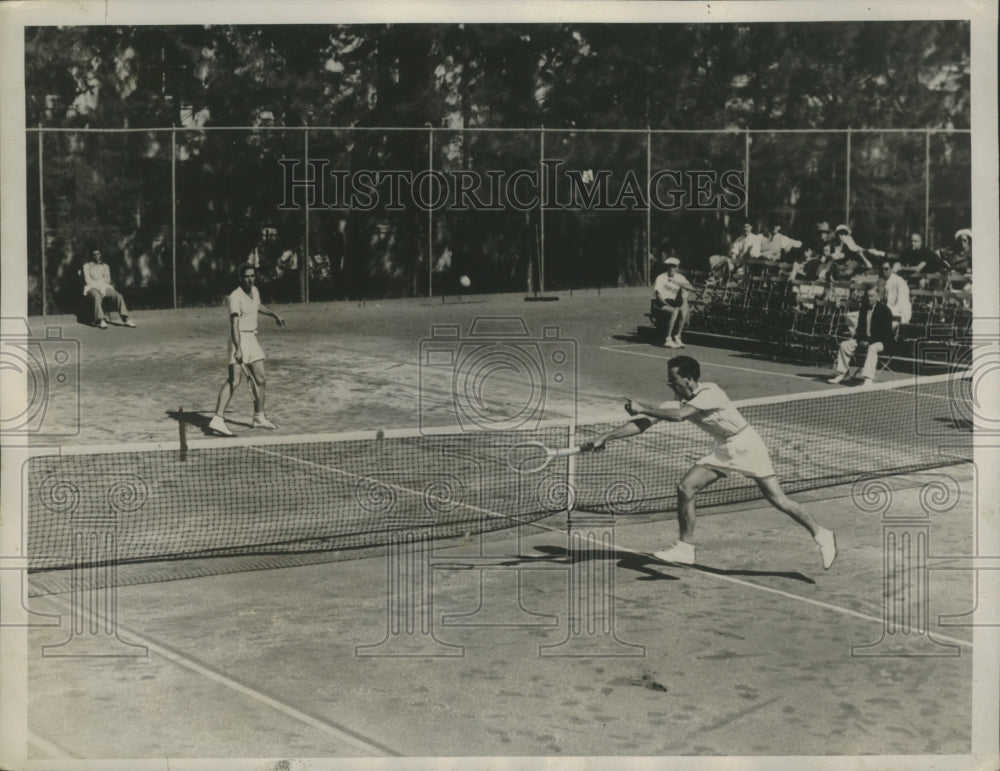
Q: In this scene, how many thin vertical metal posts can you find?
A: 9